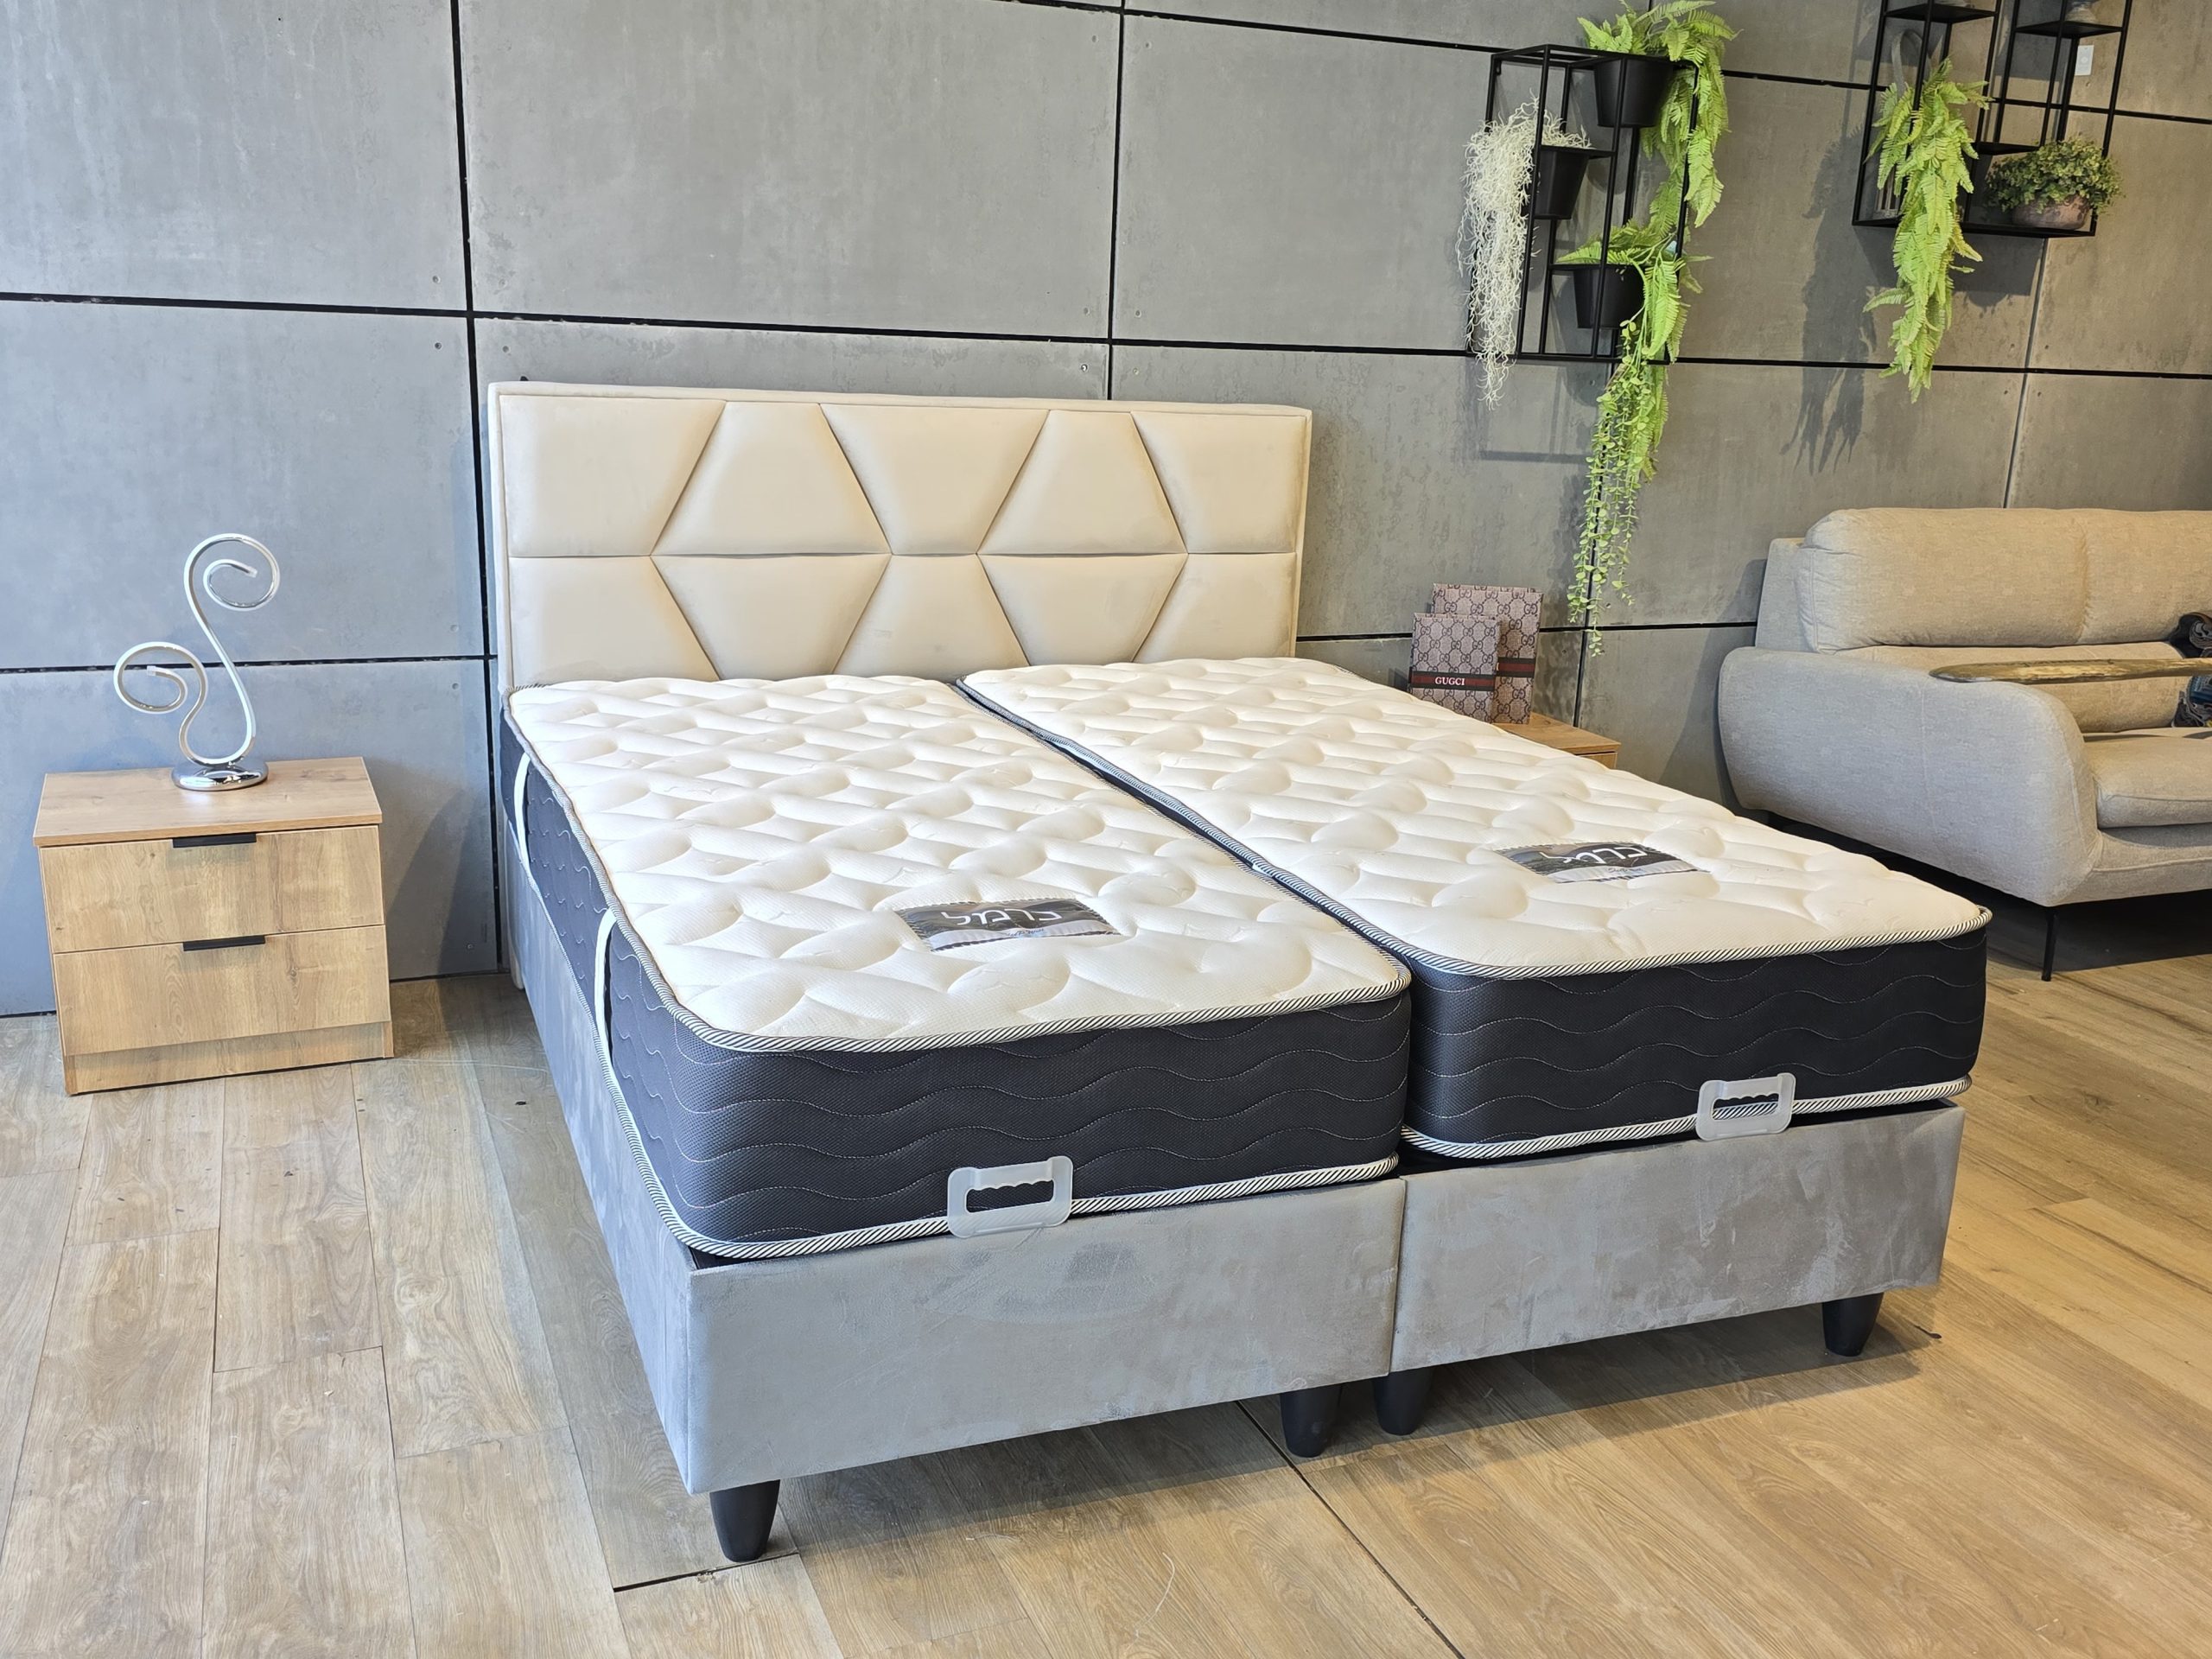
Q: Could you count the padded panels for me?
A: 10